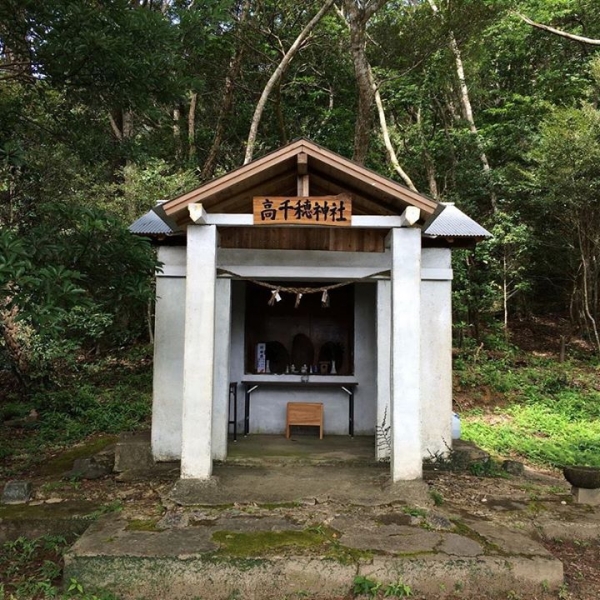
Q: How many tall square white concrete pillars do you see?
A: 2